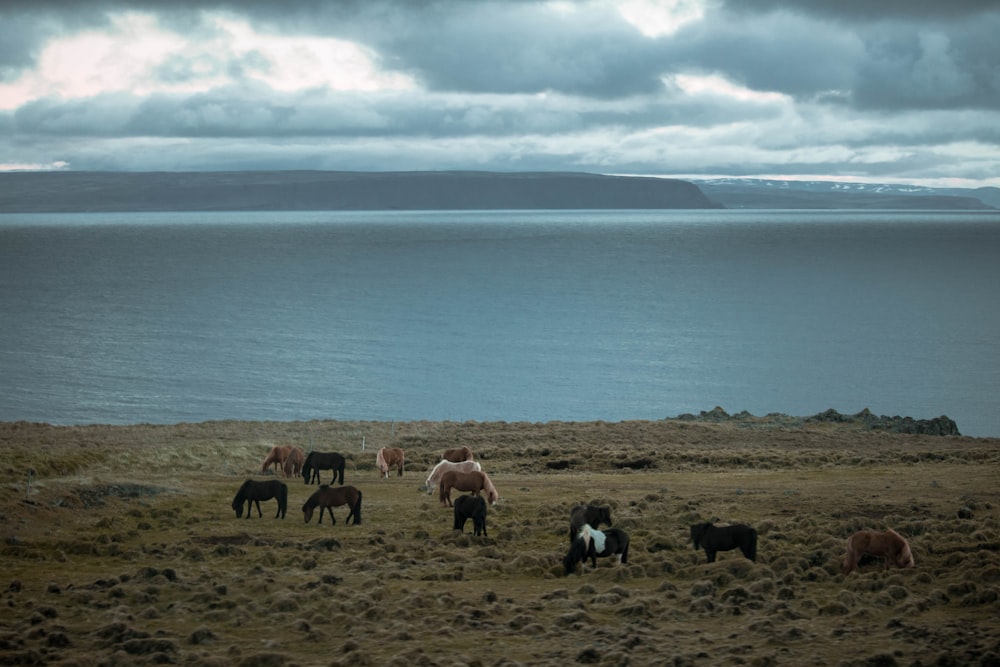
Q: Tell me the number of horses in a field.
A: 14